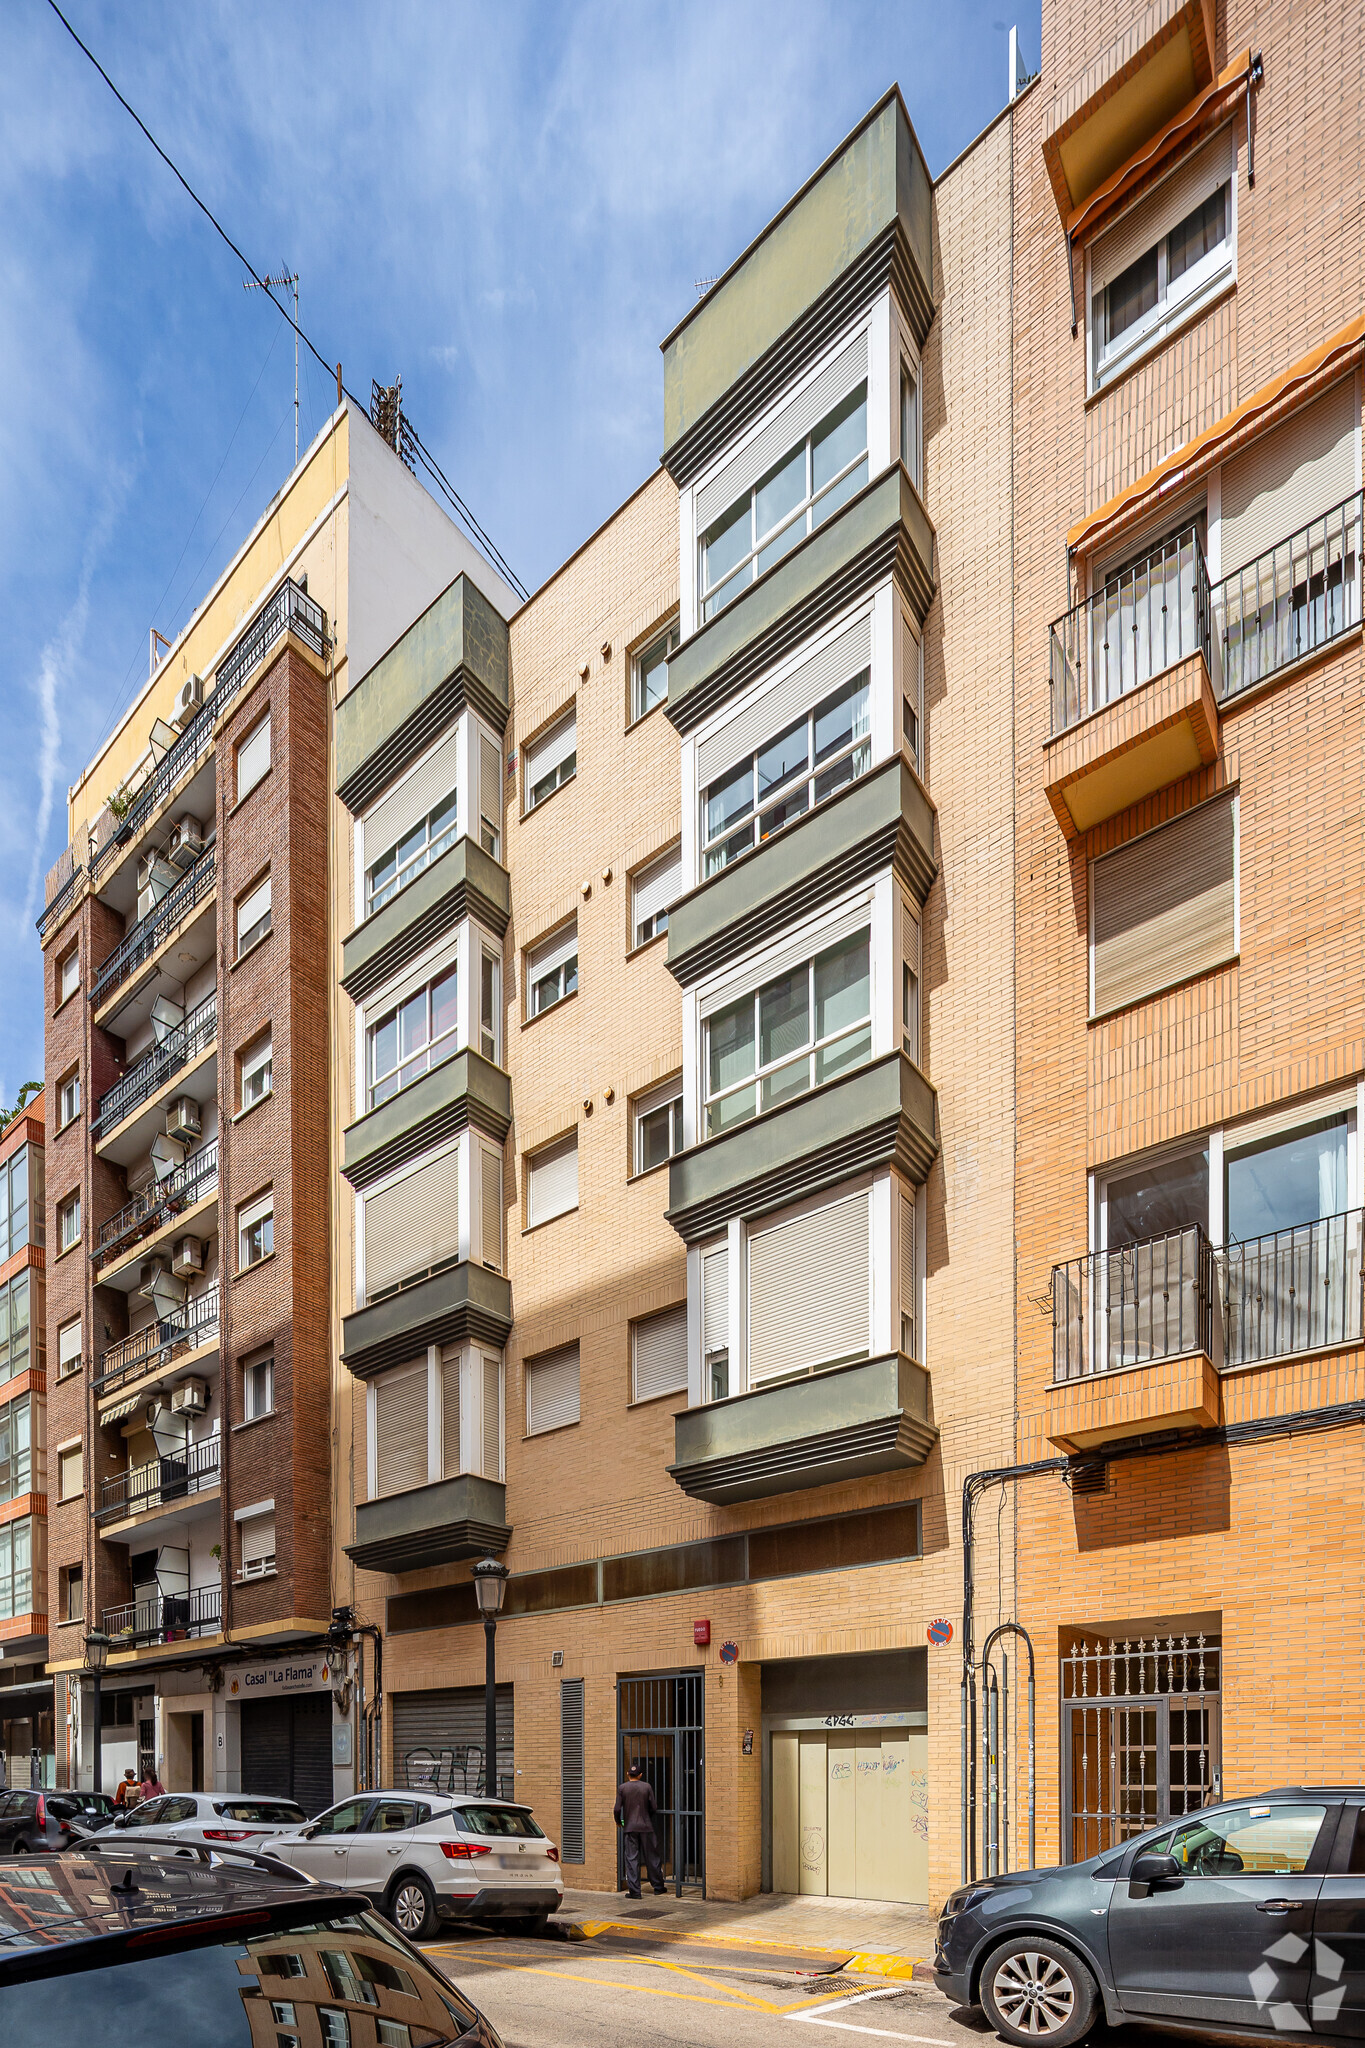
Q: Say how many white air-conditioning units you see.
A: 9